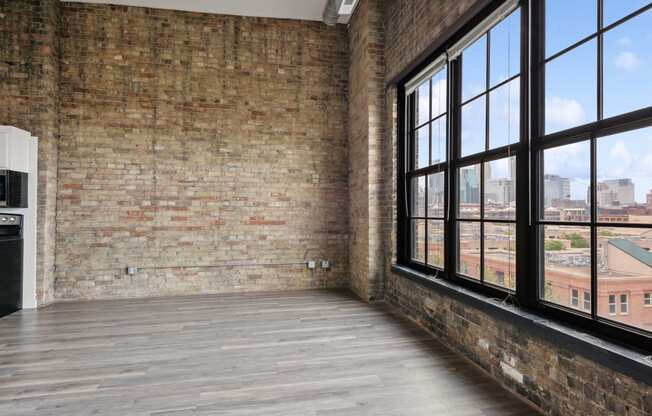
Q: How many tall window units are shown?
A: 3